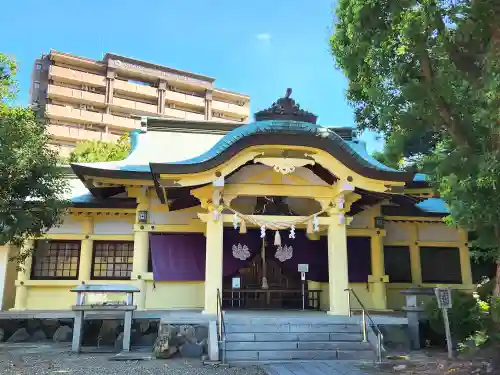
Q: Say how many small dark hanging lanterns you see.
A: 2